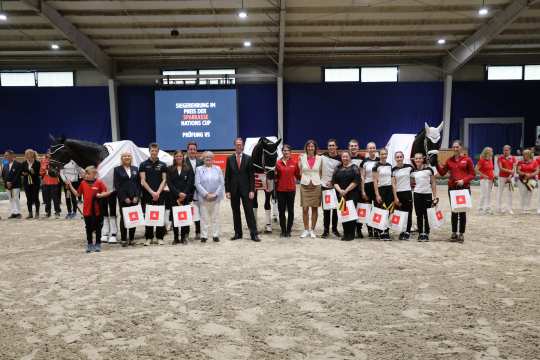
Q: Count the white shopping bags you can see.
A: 11